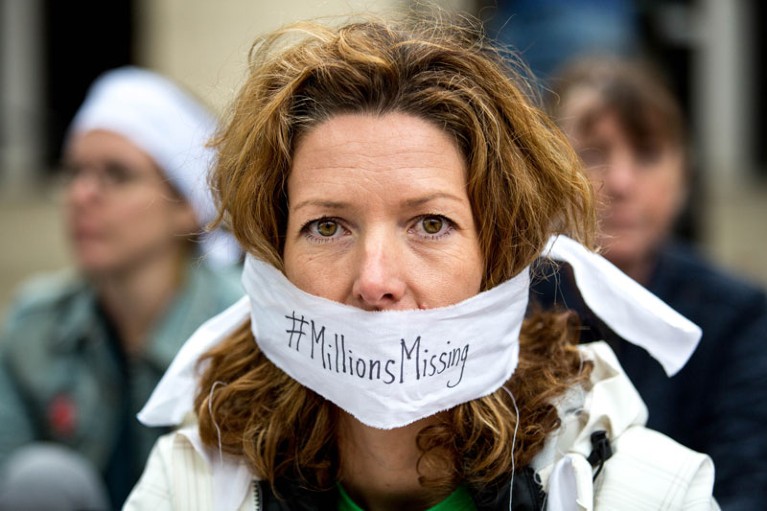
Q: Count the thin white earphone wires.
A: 2